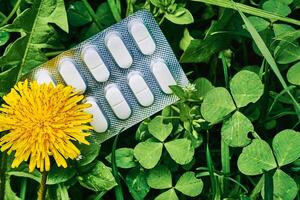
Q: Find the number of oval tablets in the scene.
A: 9